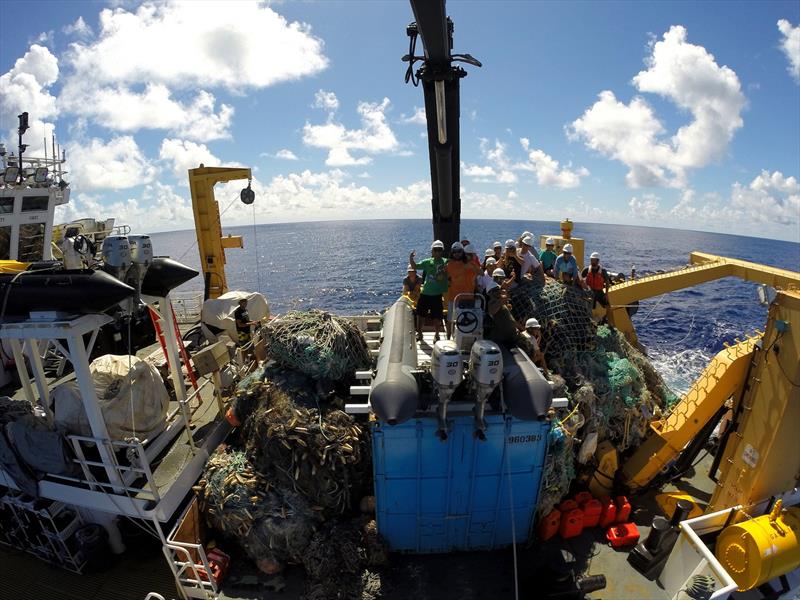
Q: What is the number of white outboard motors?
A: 4